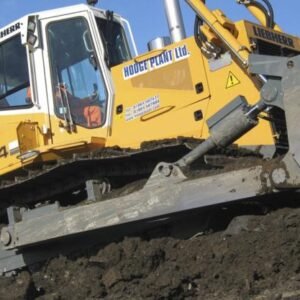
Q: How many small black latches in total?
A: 3